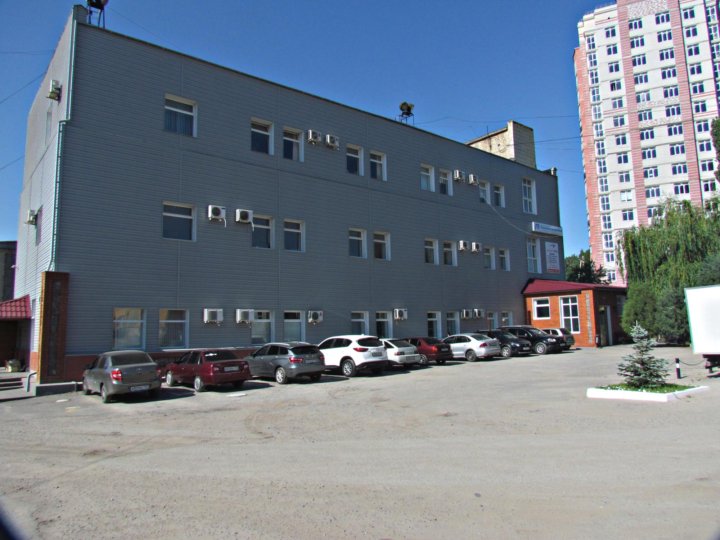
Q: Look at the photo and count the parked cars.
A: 10